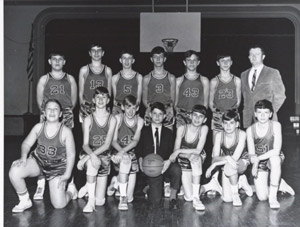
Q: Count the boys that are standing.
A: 6